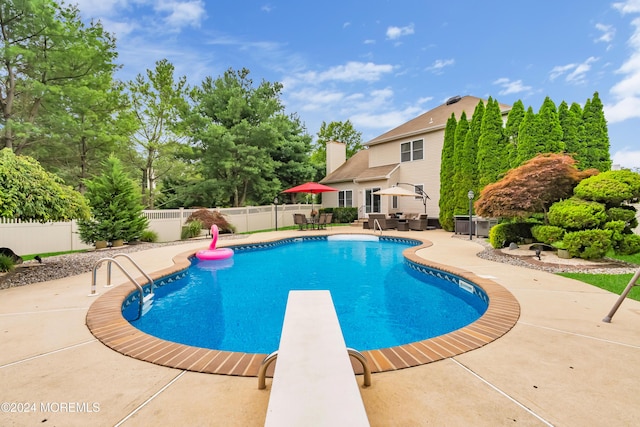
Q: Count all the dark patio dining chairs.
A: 4